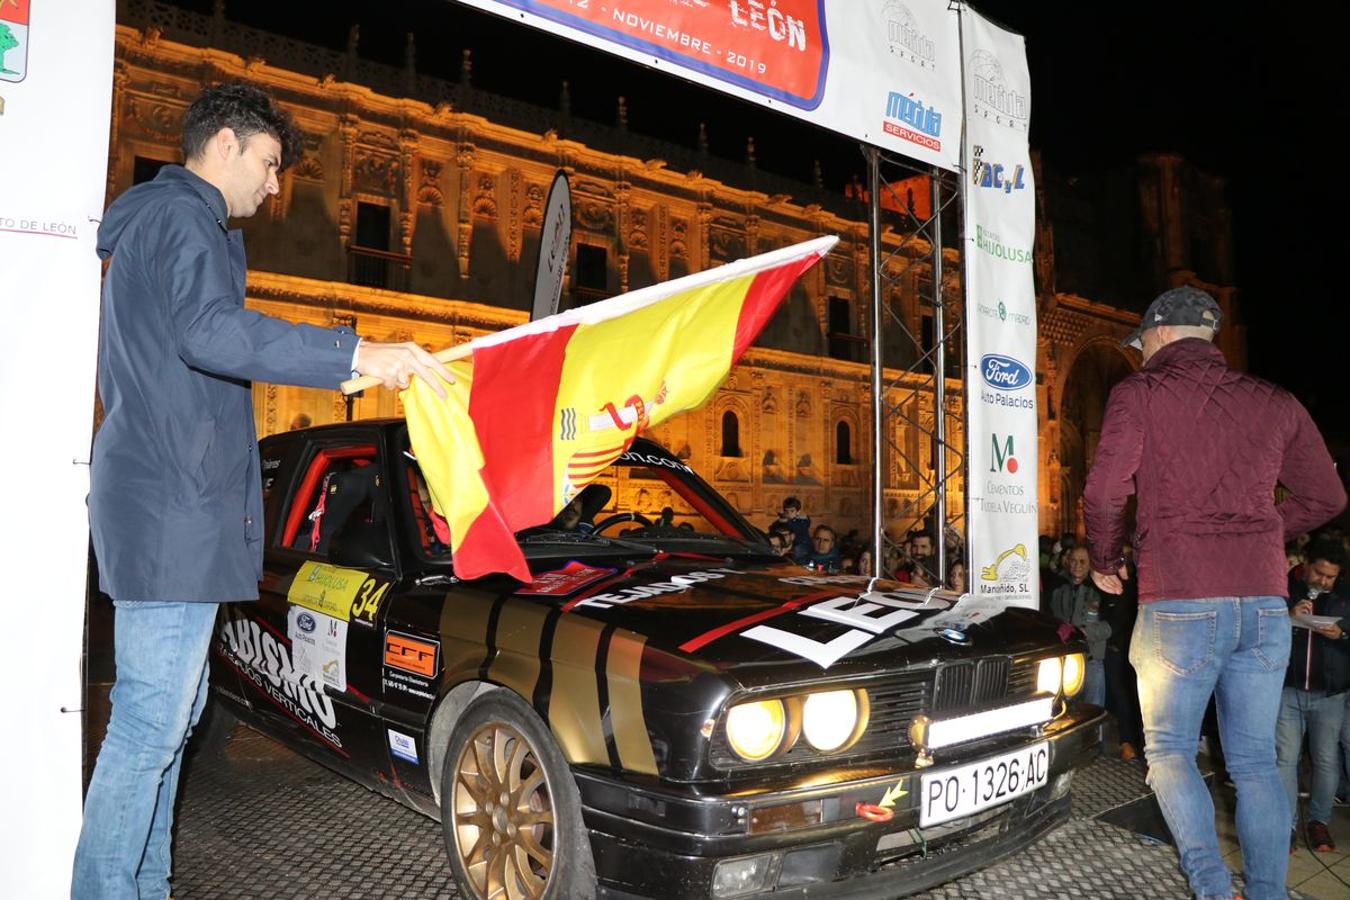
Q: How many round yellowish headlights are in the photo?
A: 4